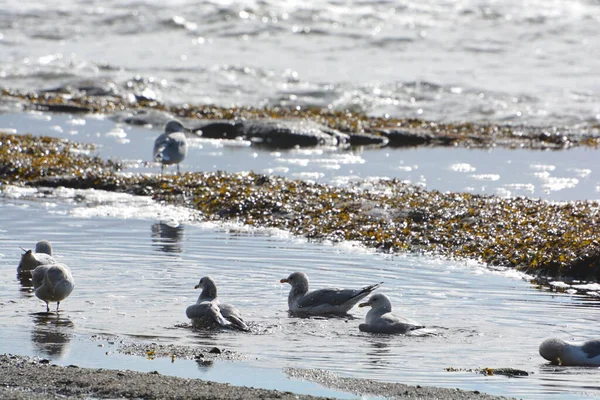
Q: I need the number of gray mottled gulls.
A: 7